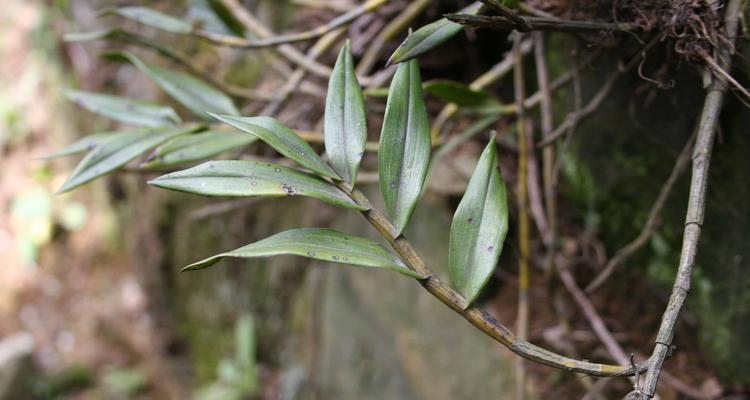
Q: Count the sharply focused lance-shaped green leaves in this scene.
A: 6